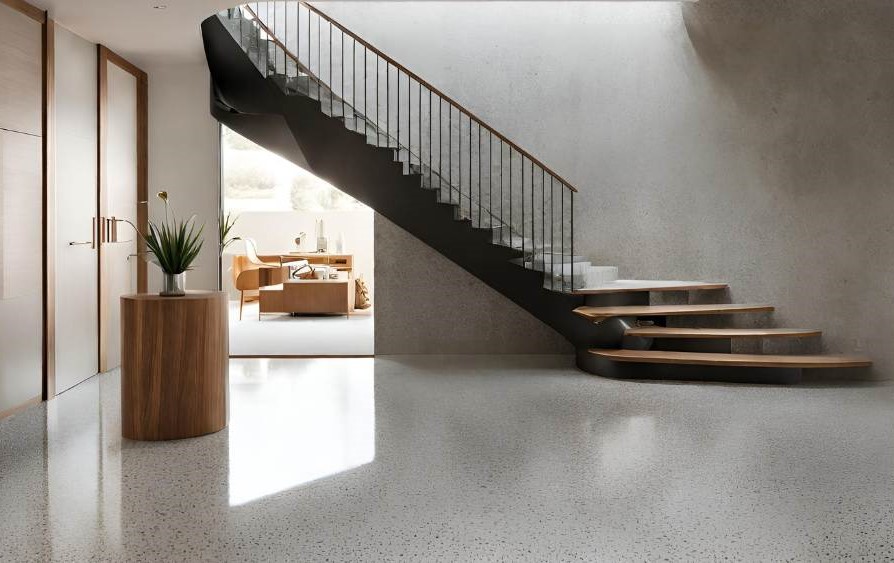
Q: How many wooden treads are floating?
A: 4